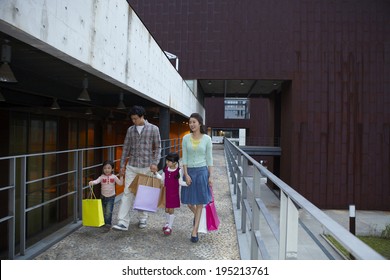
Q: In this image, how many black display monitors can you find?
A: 0